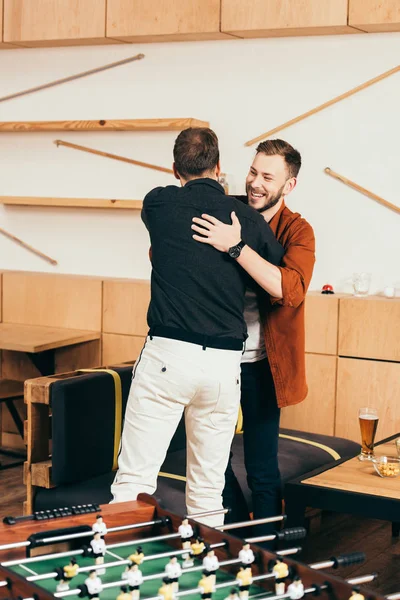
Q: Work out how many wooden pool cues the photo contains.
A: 5